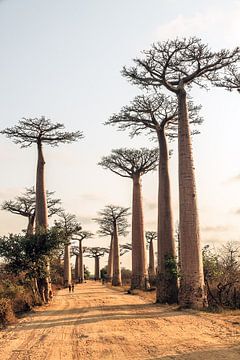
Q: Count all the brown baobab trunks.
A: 12